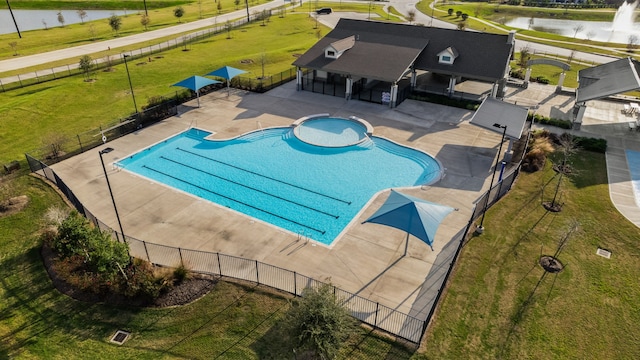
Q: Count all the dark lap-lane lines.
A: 3